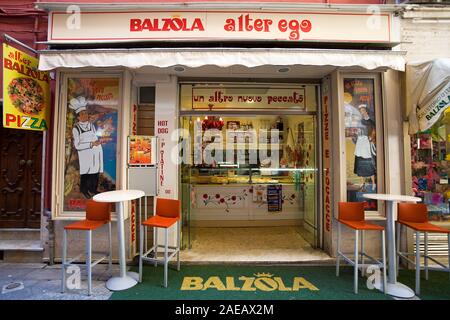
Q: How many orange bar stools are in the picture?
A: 4